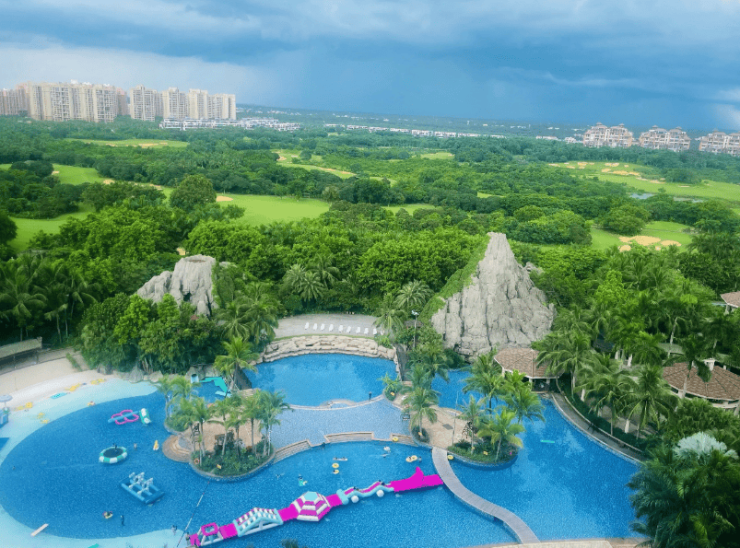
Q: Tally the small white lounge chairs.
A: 9